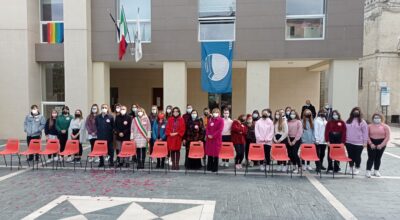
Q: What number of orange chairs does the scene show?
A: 13